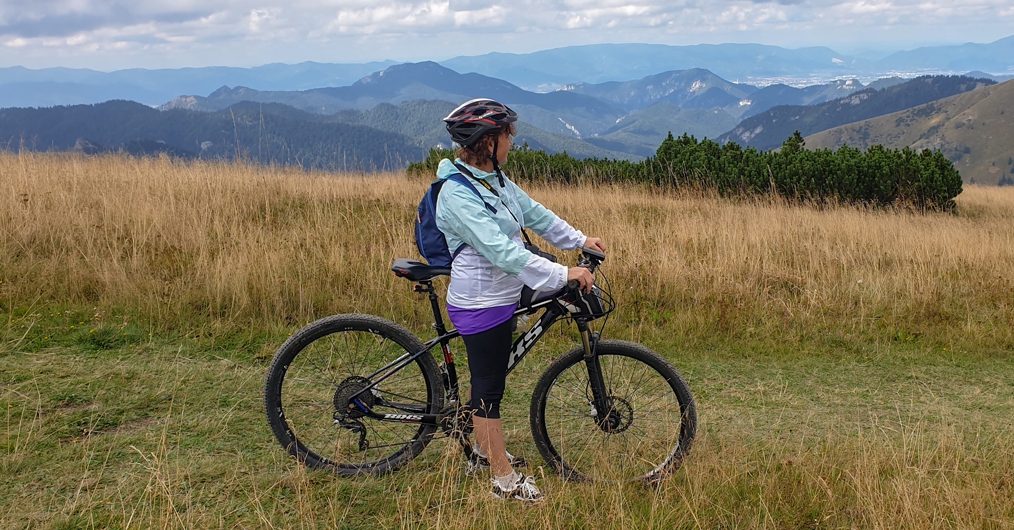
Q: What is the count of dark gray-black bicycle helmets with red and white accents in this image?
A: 1